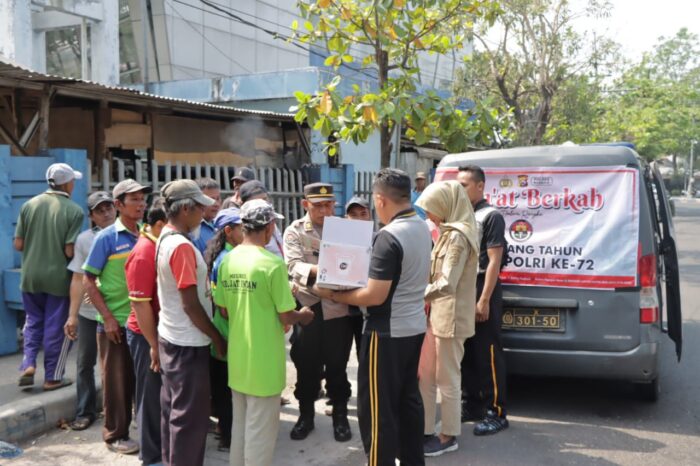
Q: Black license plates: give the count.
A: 1